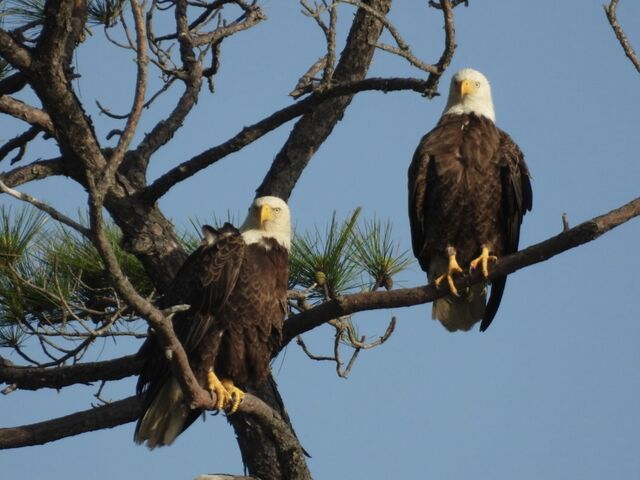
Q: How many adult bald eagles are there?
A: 2